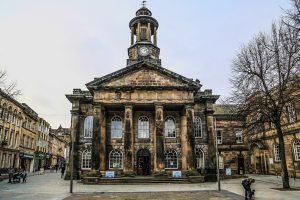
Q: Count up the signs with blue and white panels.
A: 2